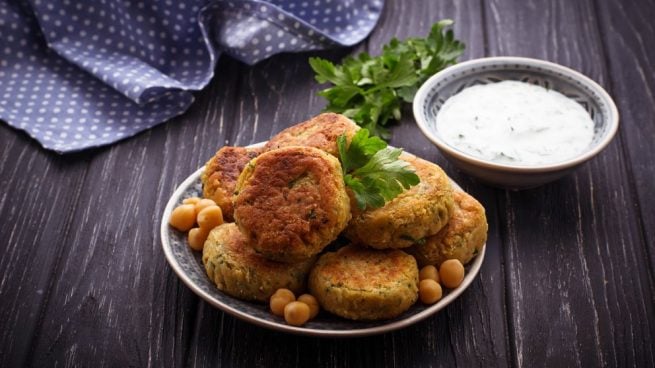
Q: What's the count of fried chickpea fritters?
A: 7